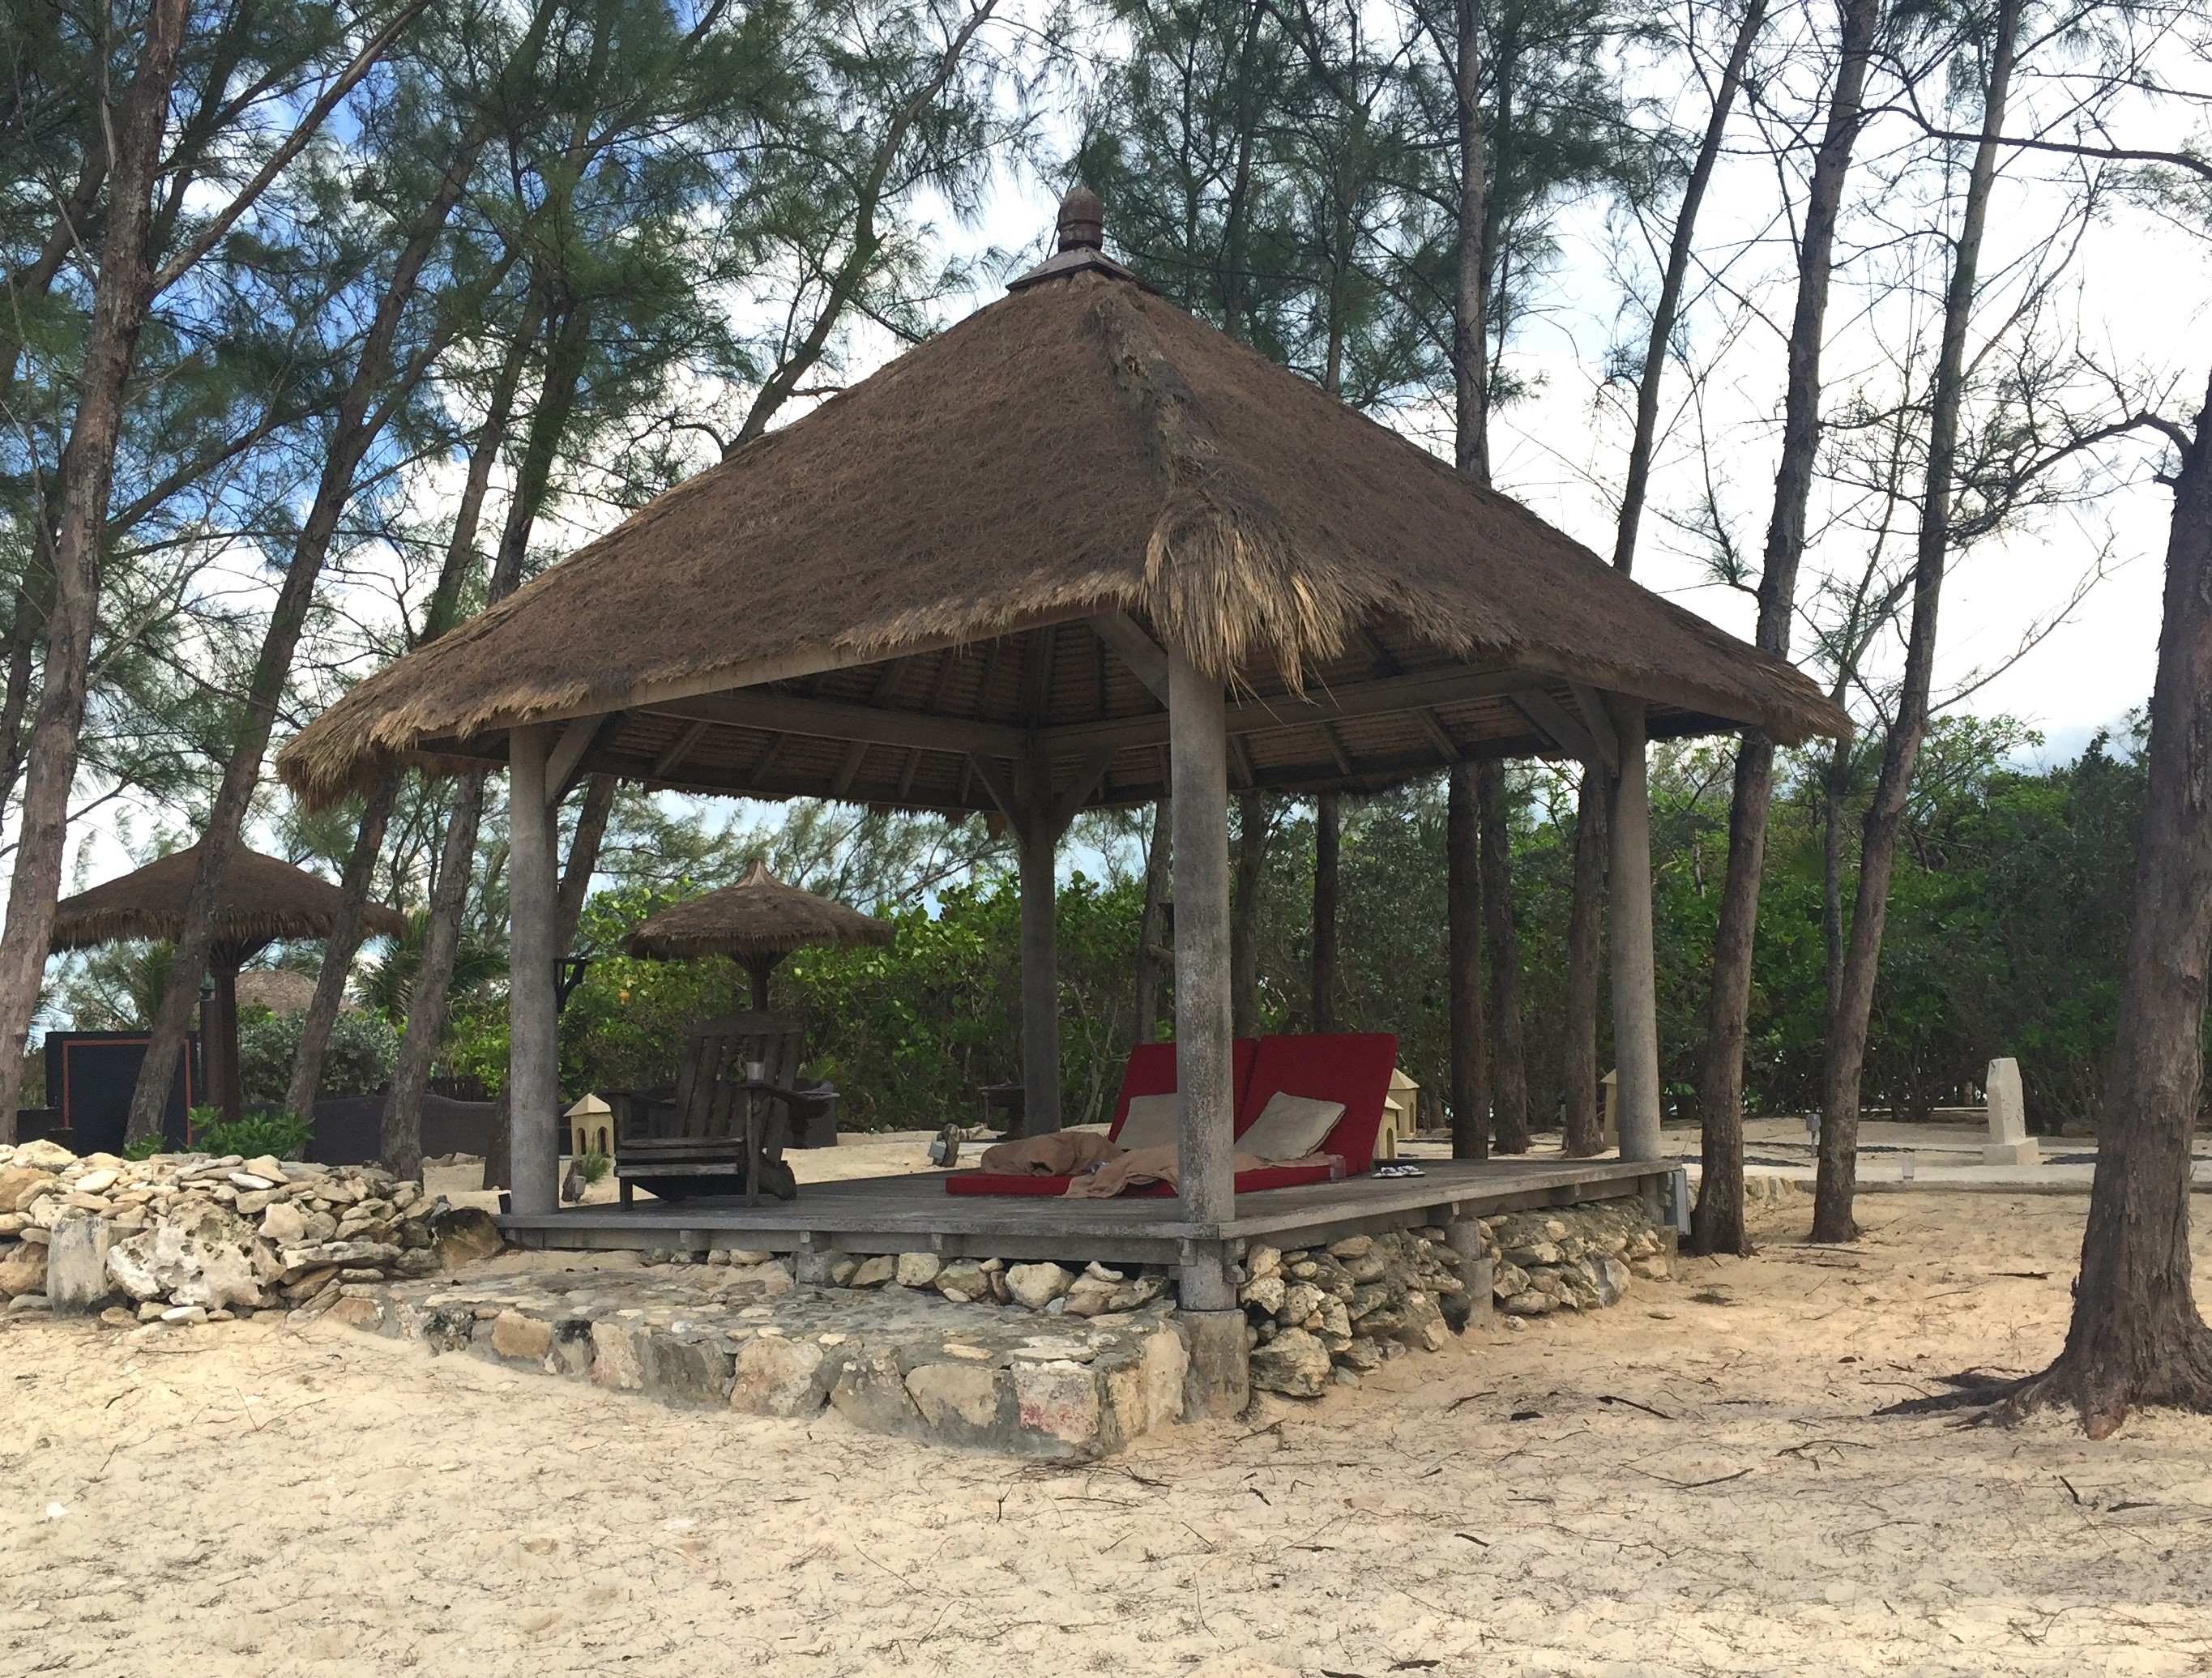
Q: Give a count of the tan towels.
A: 2